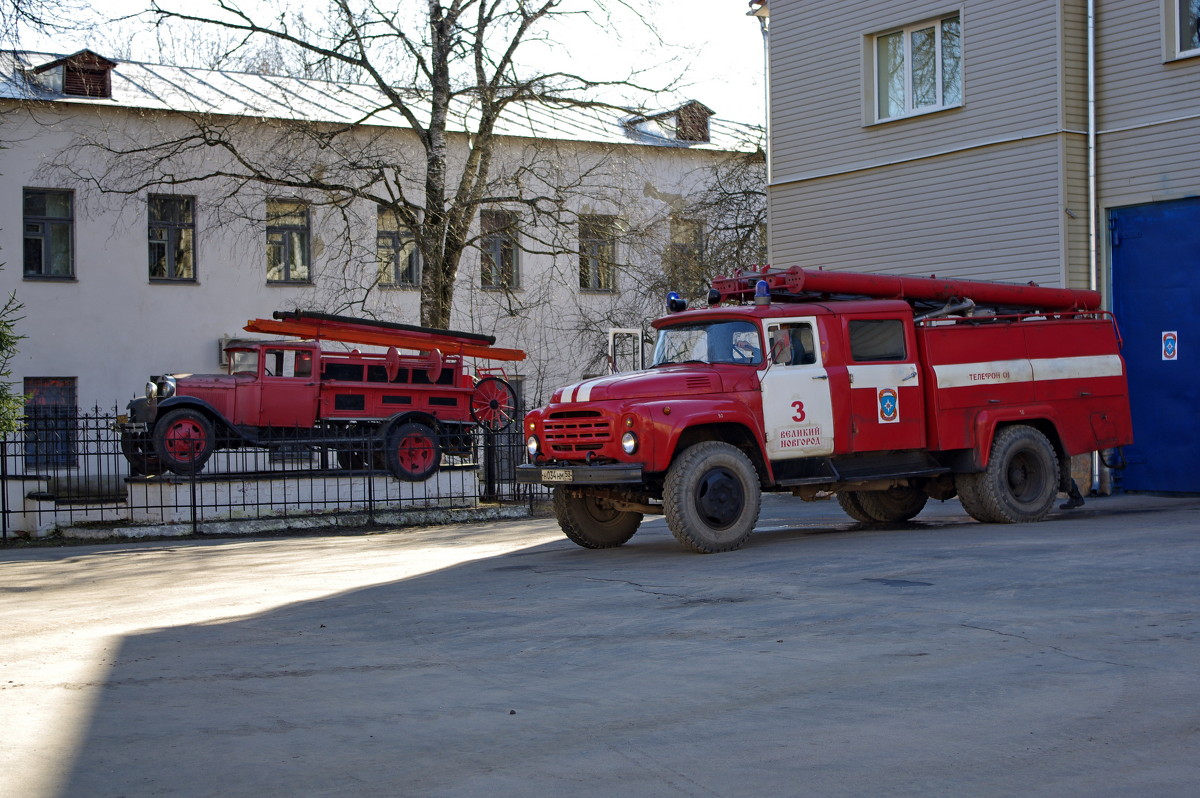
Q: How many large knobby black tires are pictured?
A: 6